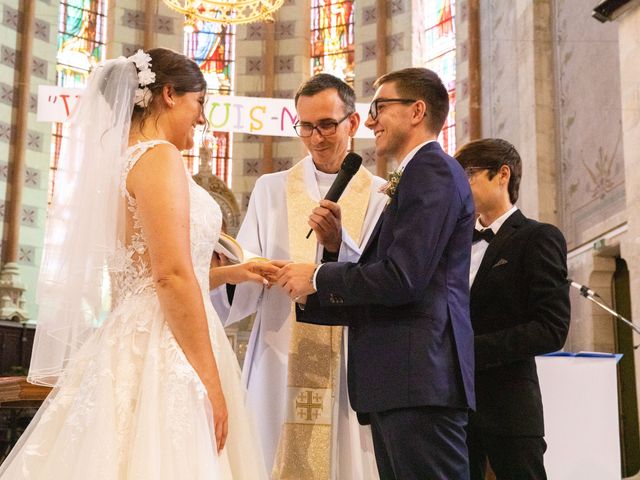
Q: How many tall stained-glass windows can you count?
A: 4